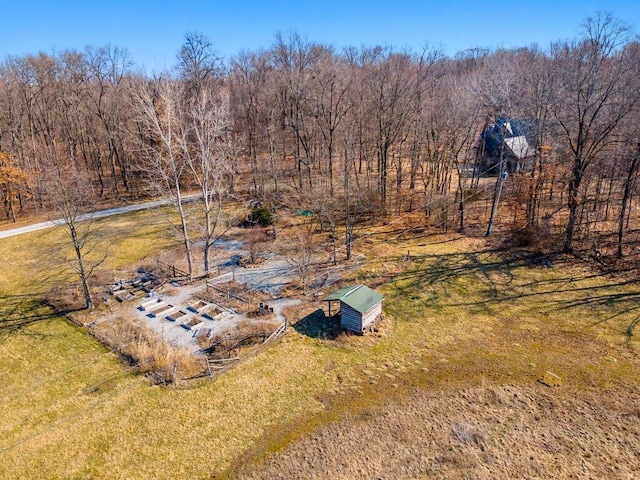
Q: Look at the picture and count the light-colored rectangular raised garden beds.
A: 6